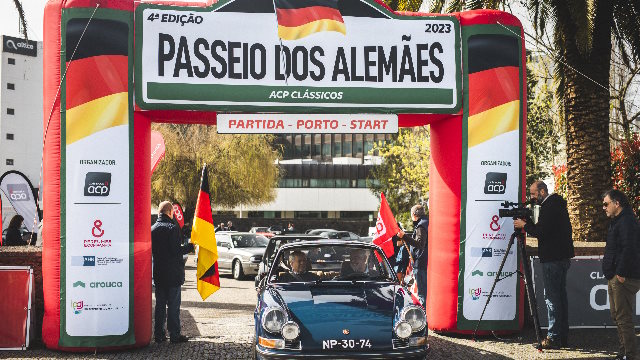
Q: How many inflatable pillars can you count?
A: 2